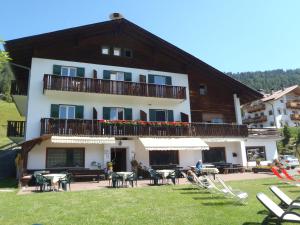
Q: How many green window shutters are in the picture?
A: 12